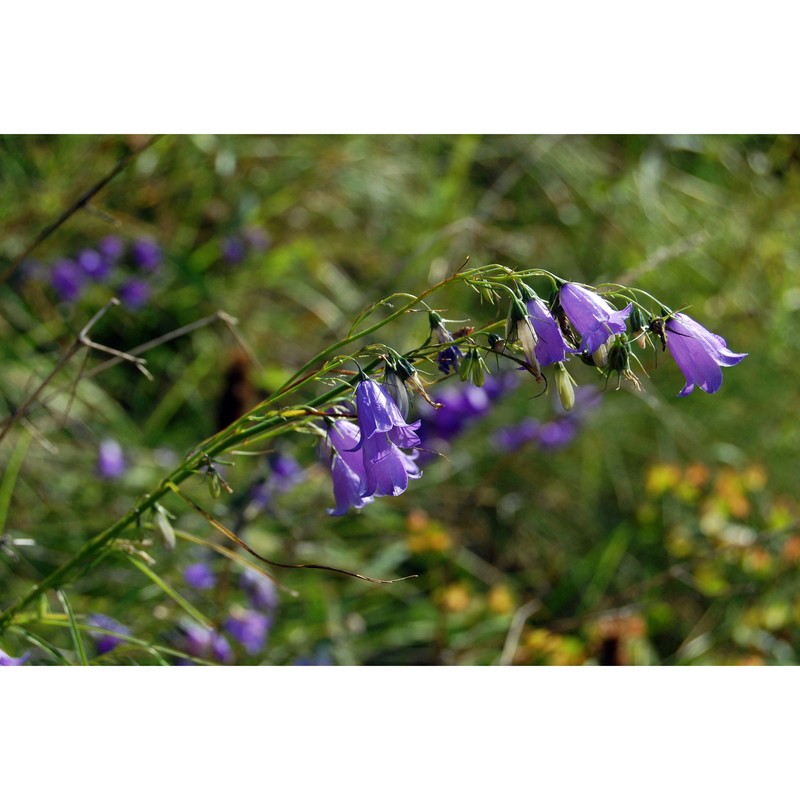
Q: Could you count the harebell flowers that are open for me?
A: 6